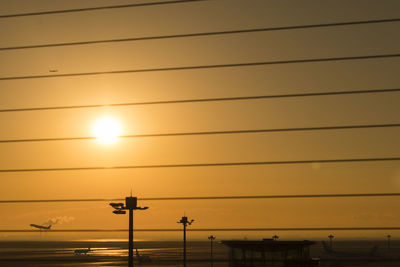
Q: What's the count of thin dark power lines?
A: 8